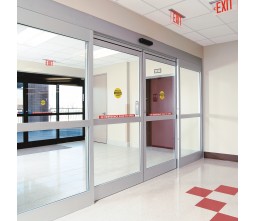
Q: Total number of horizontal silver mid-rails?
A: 4